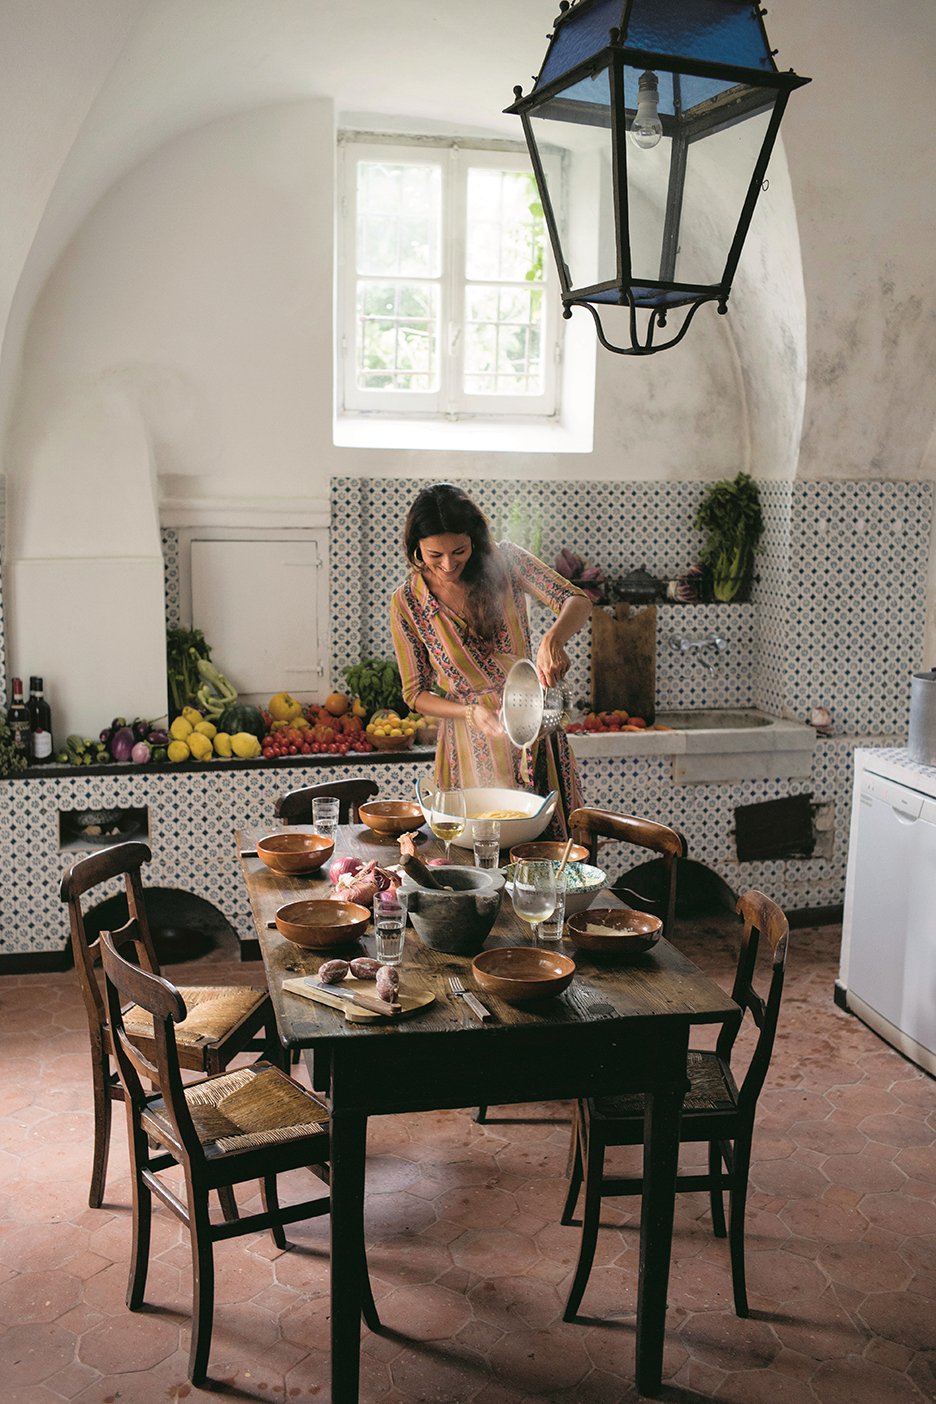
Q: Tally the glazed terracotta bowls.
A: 6